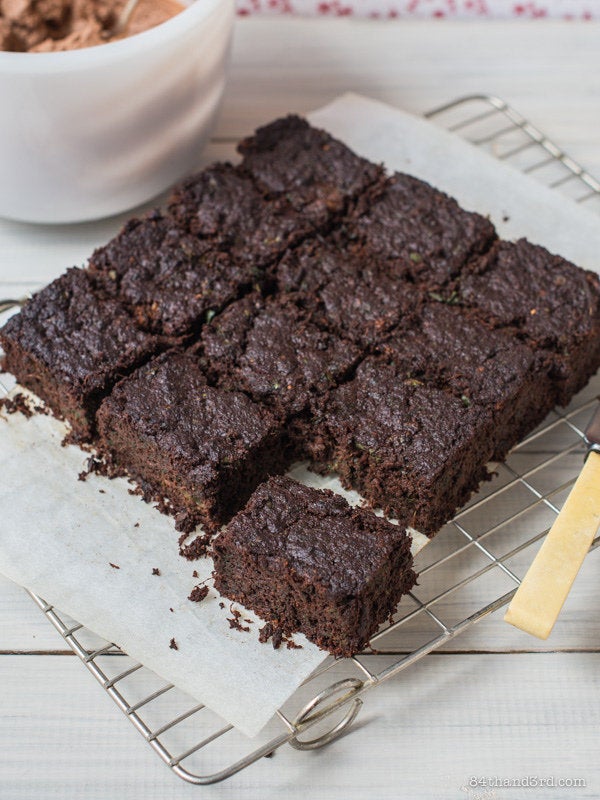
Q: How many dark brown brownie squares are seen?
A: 12